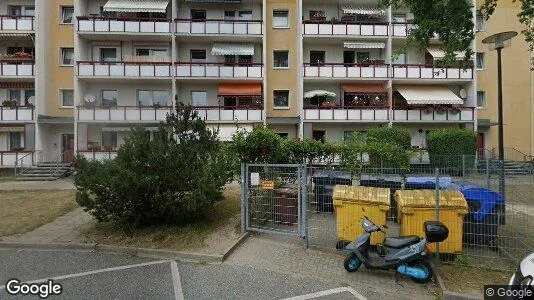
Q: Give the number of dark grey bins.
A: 2